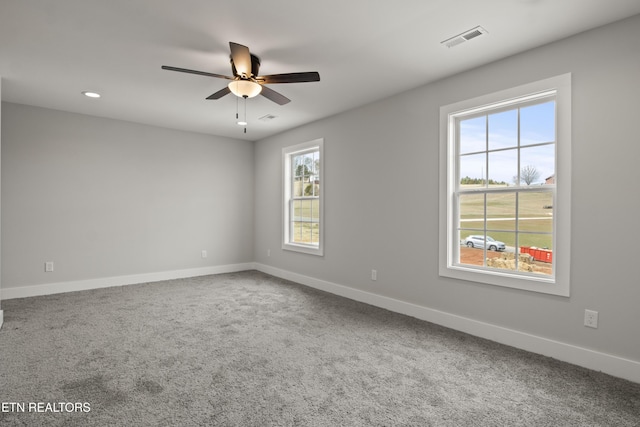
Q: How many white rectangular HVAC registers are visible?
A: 2